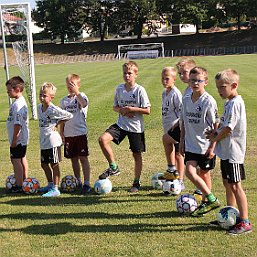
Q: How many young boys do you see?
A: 8